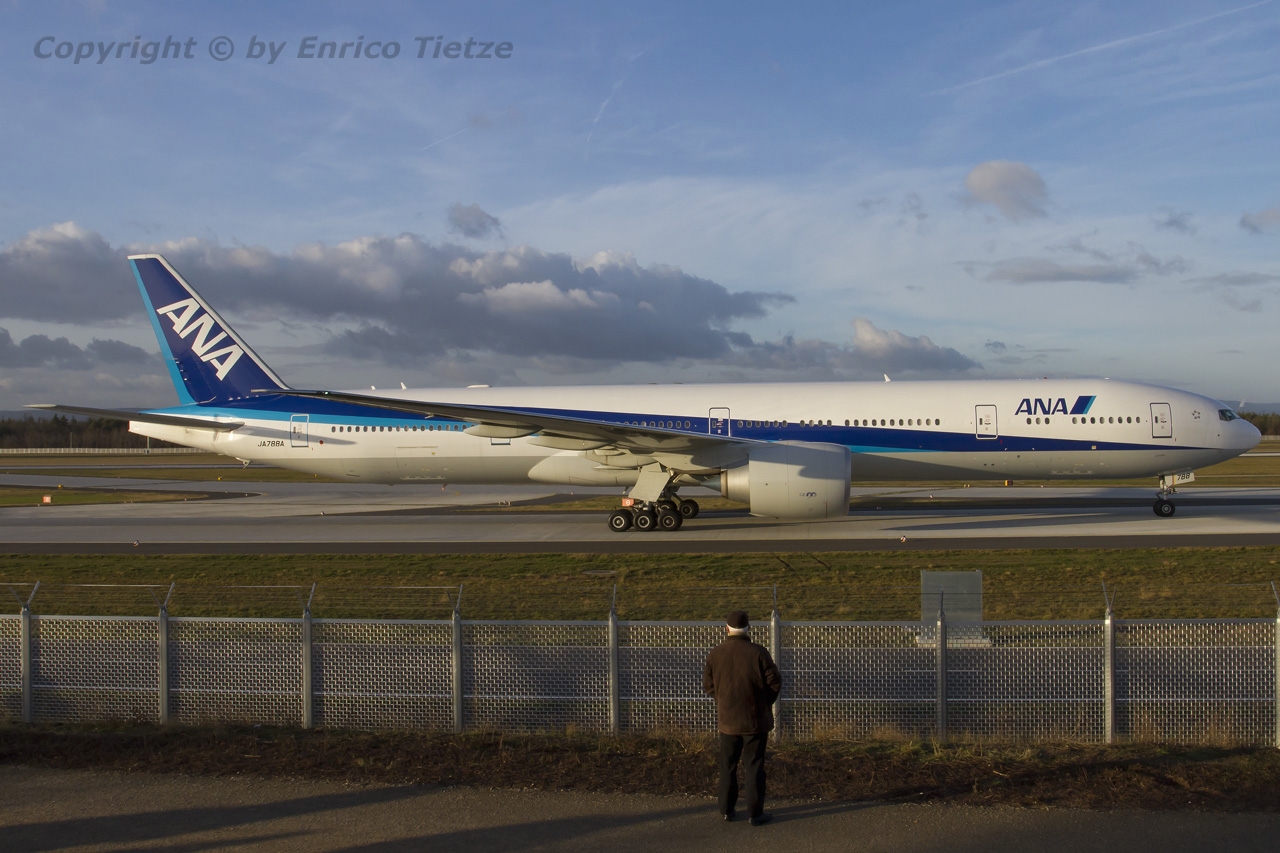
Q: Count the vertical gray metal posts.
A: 9